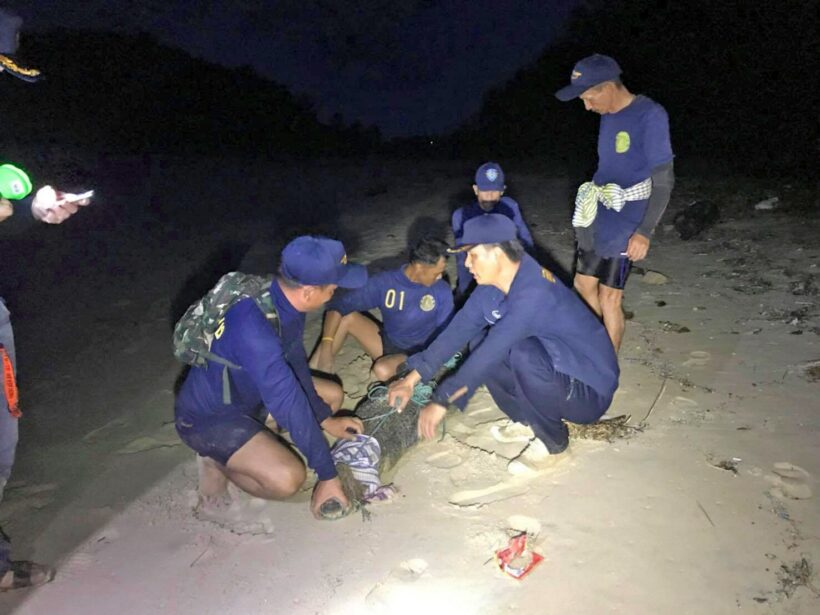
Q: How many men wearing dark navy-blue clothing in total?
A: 5